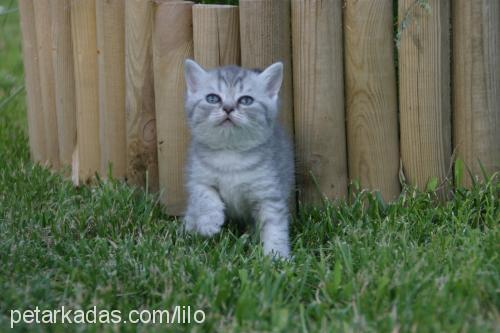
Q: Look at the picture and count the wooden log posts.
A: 13